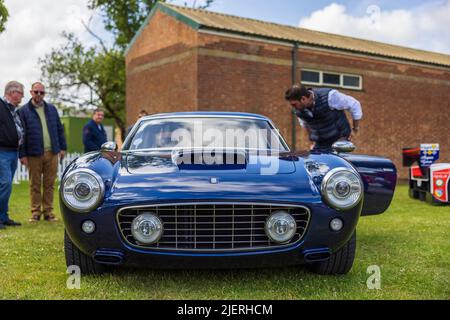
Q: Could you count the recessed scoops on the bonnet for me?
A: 1